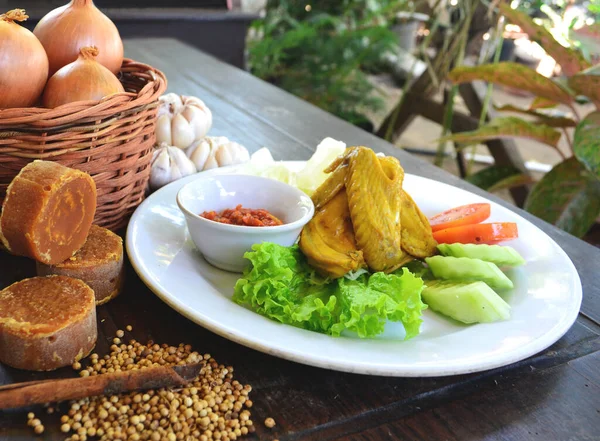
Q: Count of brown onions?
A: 3